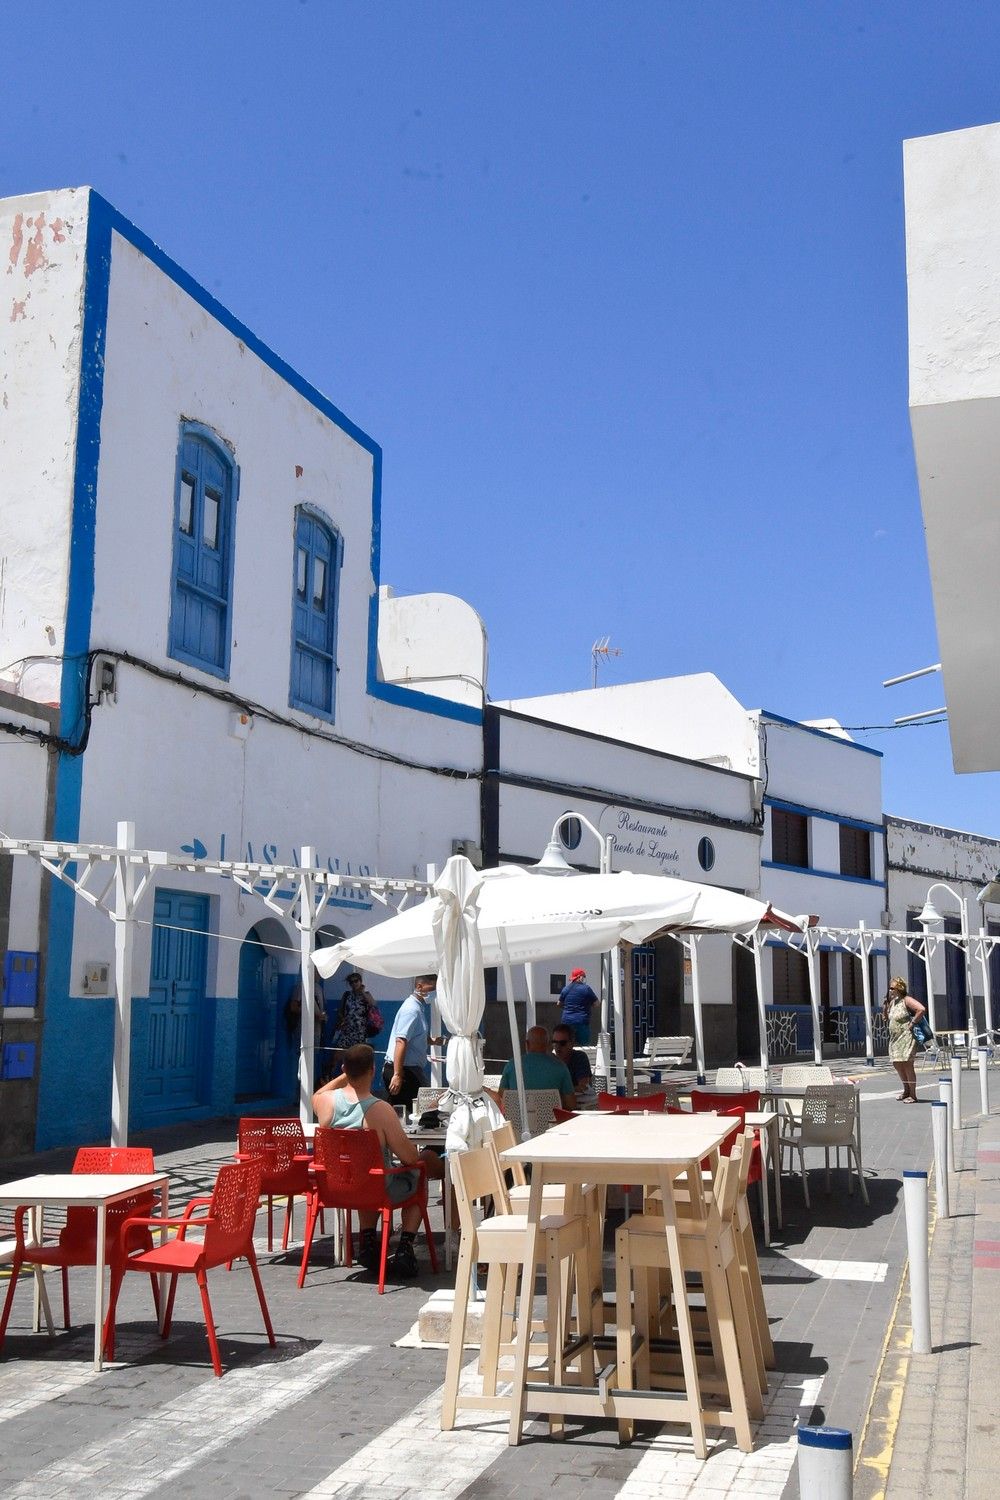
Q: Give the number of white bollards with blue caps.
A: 6